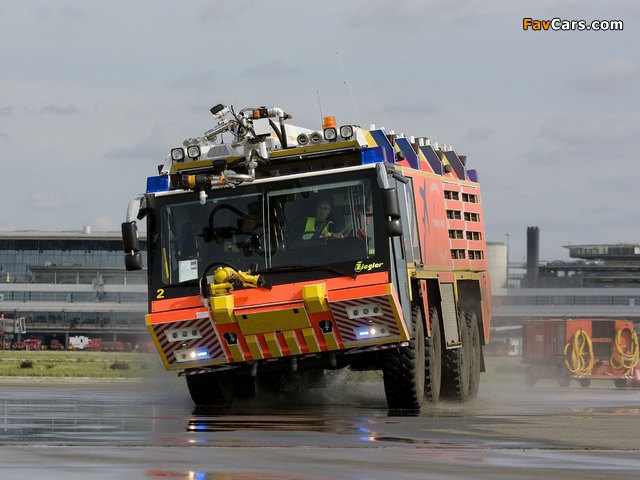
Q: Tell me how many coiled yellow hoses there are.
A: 2